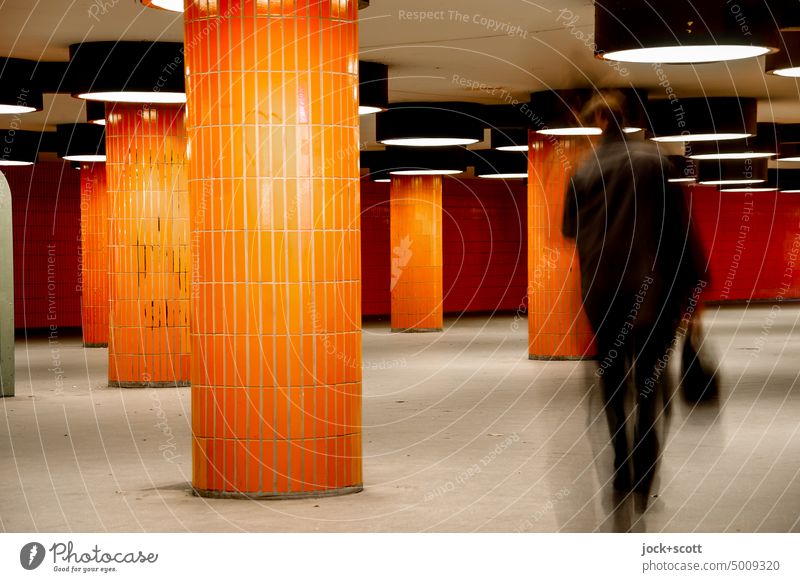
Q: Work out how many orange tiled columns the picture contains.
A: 5